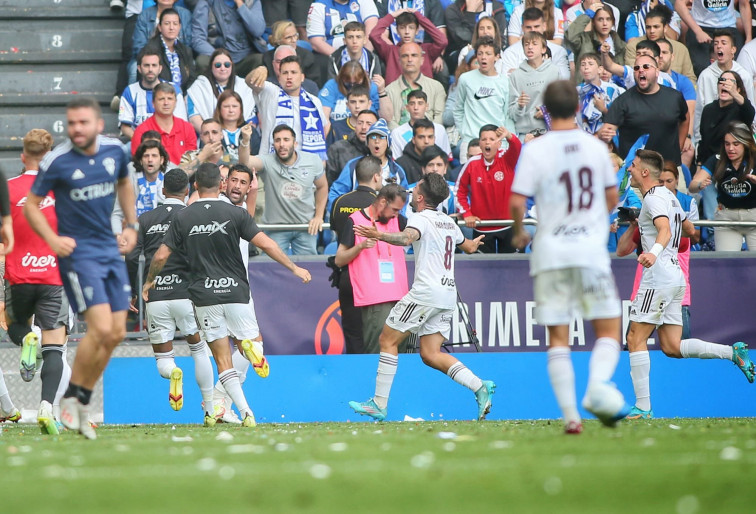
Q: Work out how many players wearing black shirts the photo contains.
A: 2